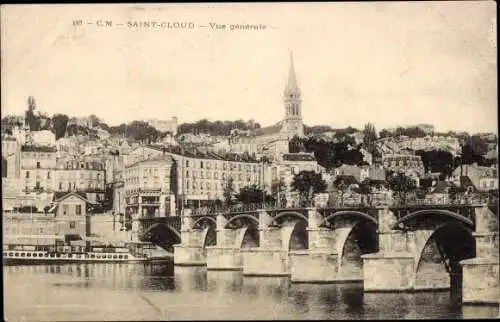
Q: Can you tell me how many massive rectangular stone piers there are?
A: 6